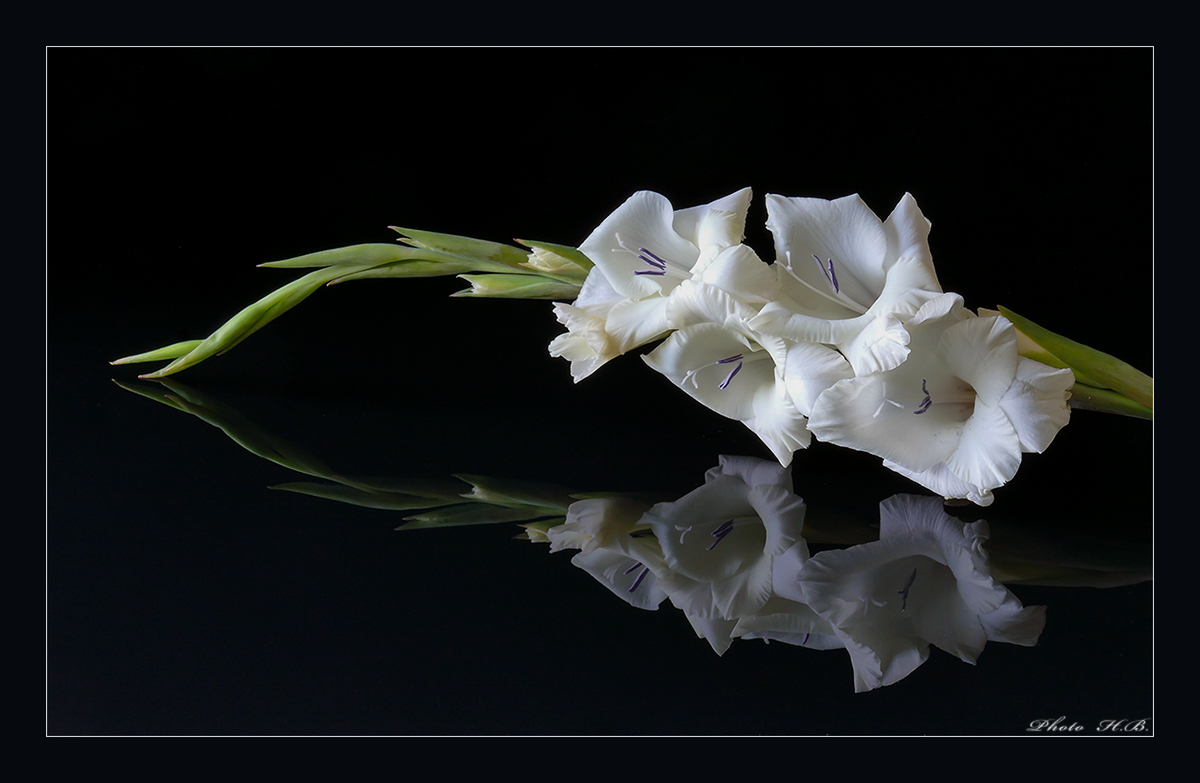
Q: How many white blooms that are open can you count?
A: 4